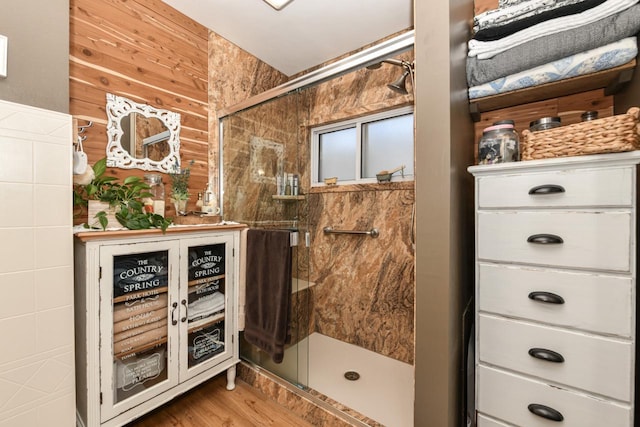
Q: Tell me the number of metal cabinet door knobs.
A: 2